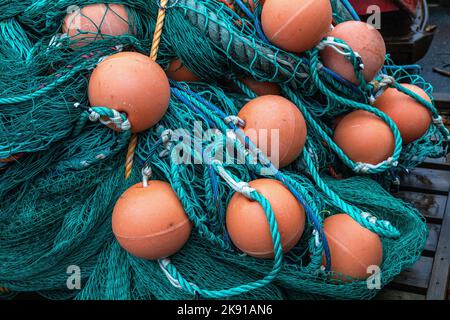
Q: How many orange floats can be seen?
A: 12